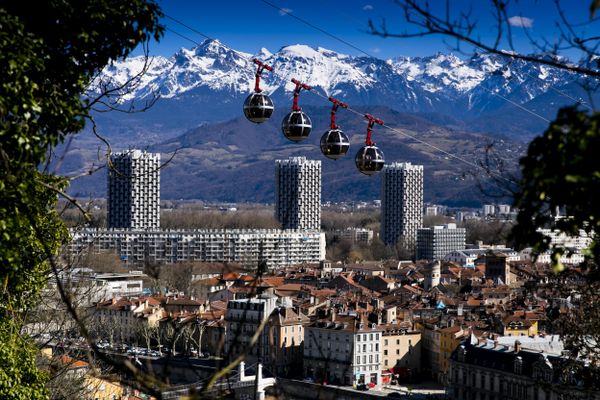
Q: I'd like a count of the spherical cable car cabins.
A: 4